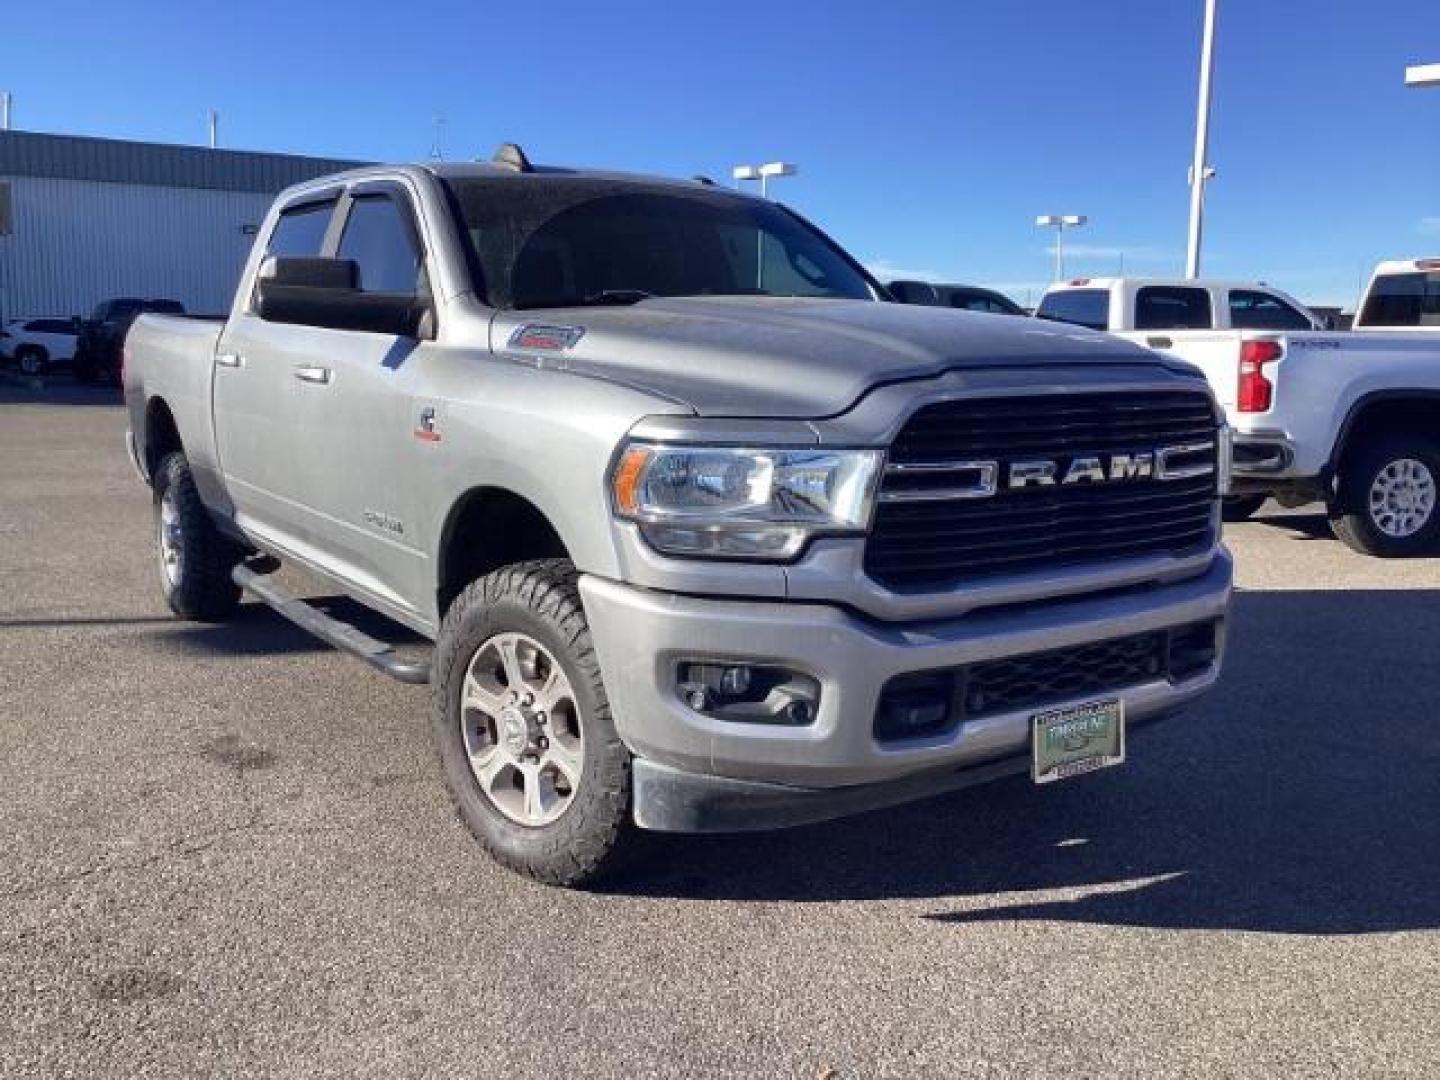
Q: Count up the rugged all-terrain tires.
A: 2